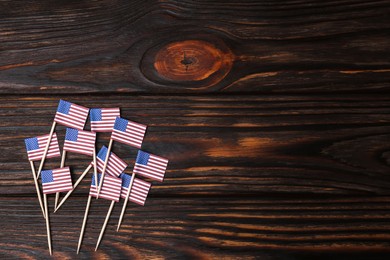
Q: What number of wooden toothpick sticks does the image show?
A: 10